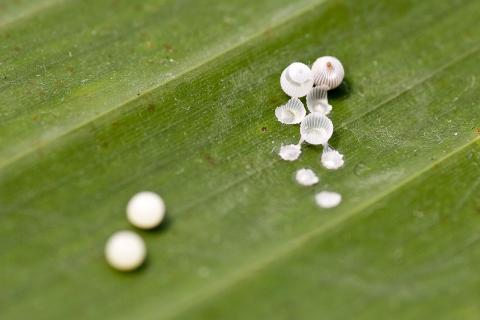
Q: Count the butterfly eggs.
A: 11